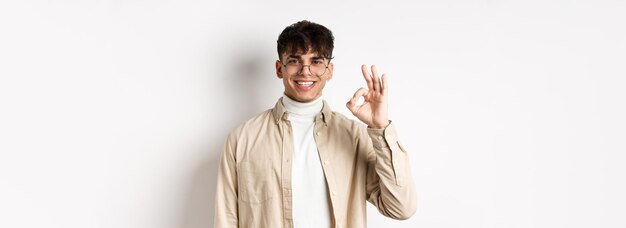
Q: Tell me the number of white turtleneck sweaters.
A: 1